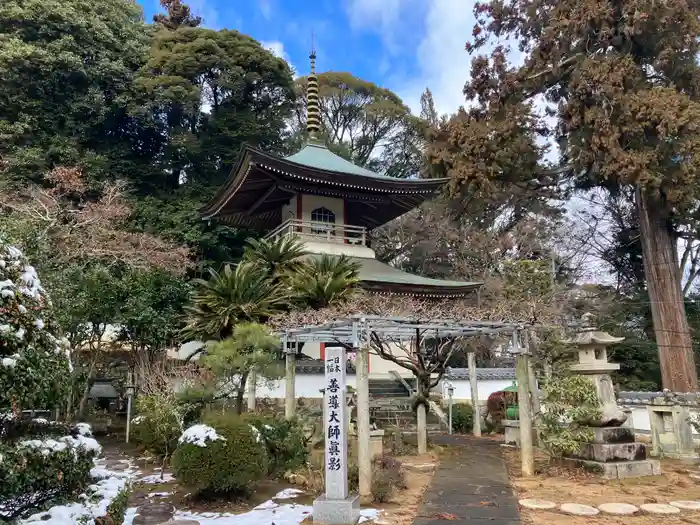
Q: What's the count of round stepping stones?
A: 5